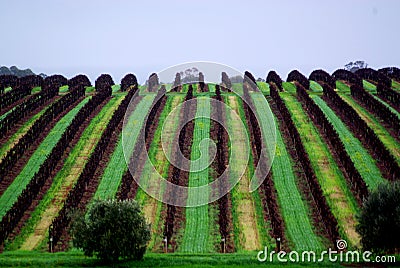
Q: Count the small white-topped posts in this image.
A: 4